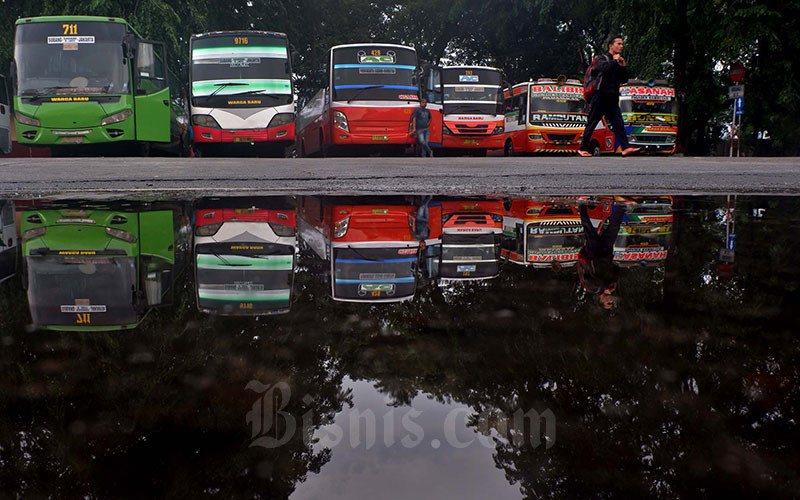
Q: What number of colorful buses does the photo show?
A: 6